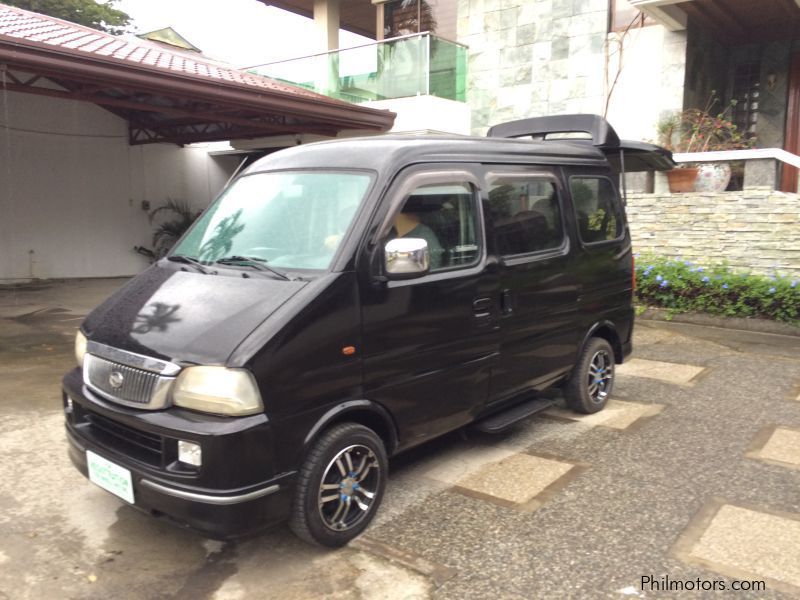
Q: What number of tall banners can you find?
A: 0